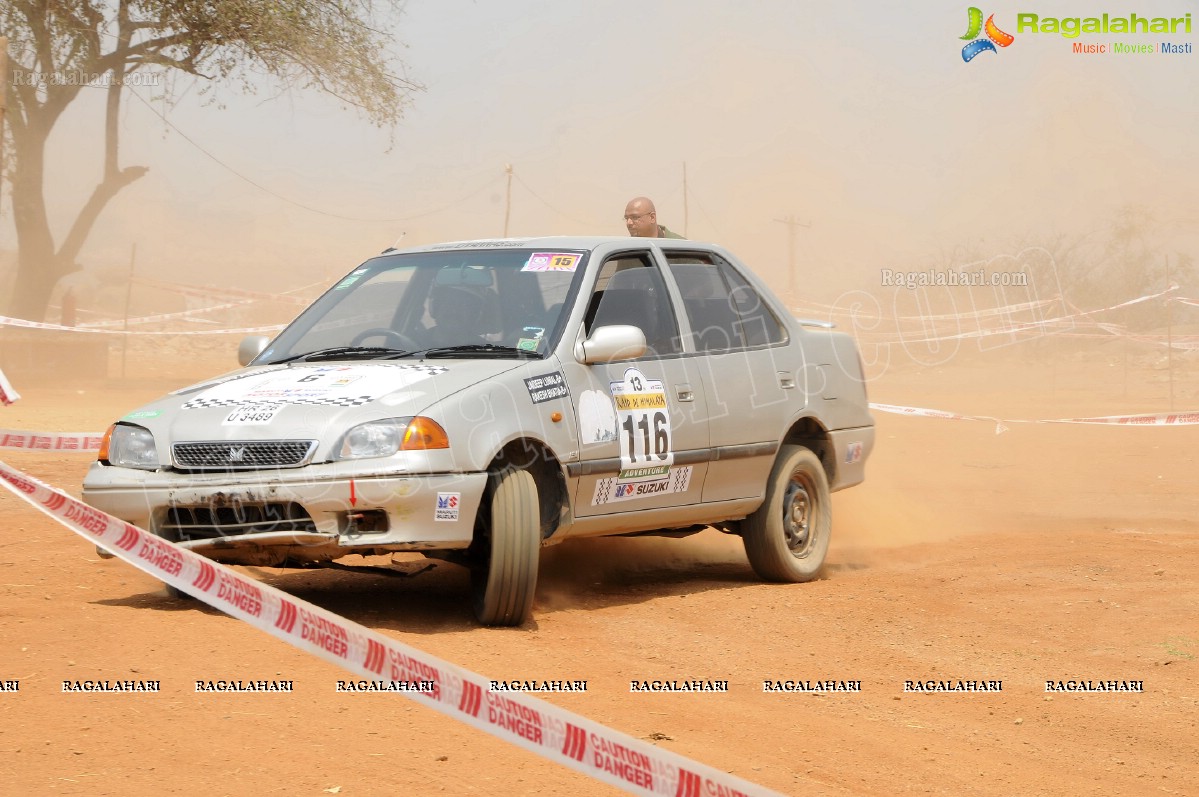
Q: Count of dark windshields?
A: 1